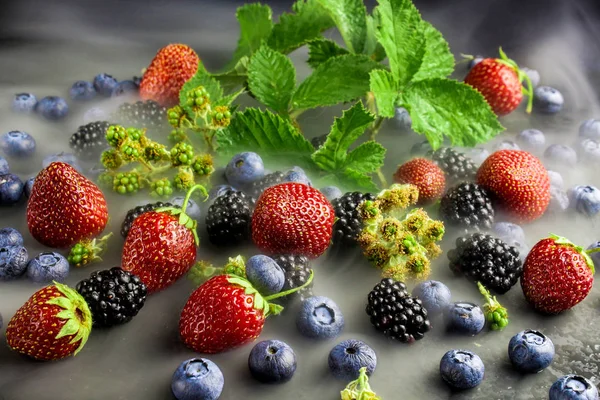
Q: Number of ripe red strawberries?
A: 10